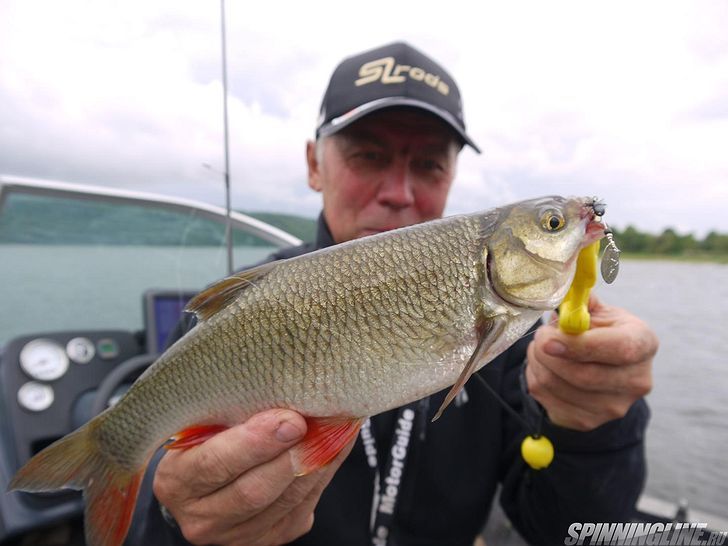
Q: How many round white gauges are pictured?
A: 3